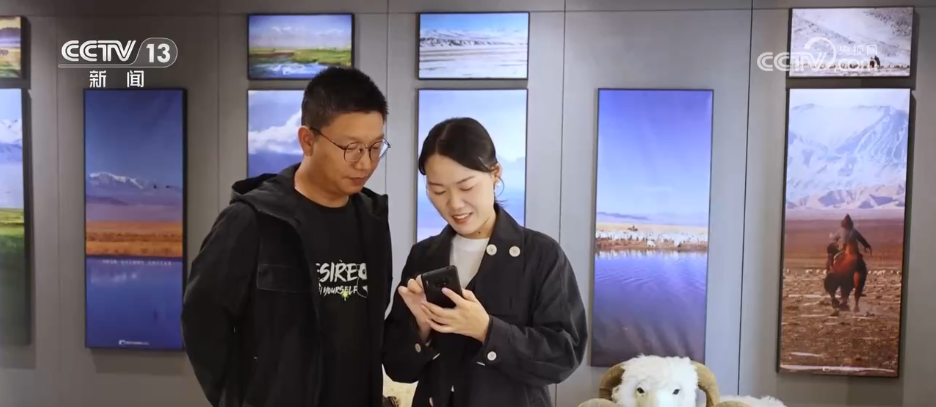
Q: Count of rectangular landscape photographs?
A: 10